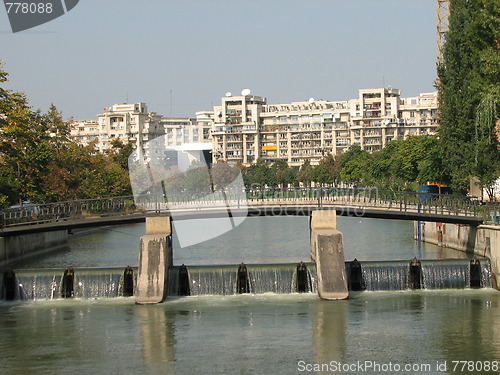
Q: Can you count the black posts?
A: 9